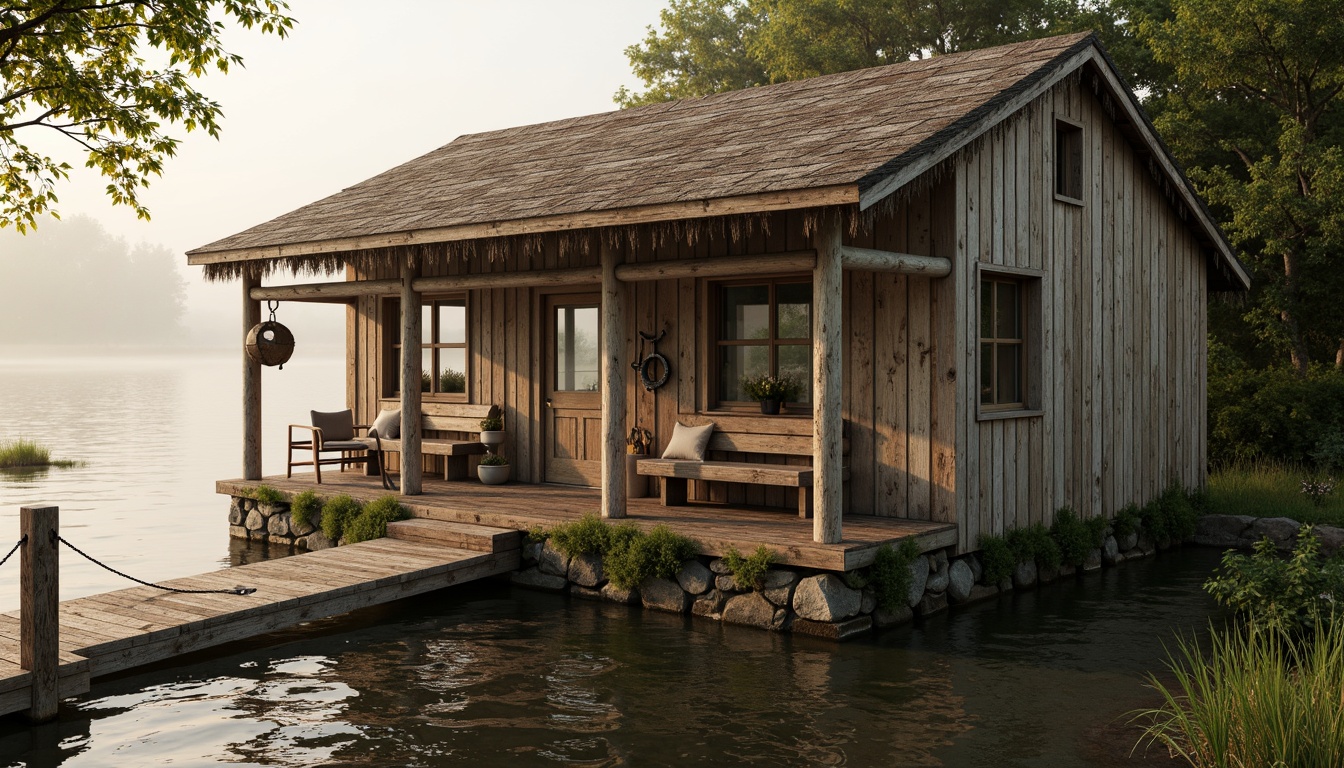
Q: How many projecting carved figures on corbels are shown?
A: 0